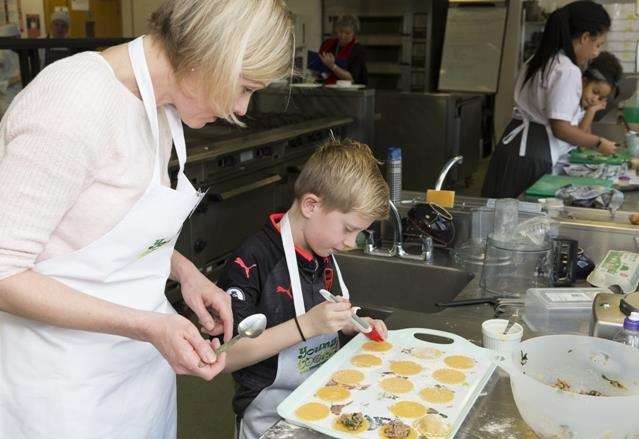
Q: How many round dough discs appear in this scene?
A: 15